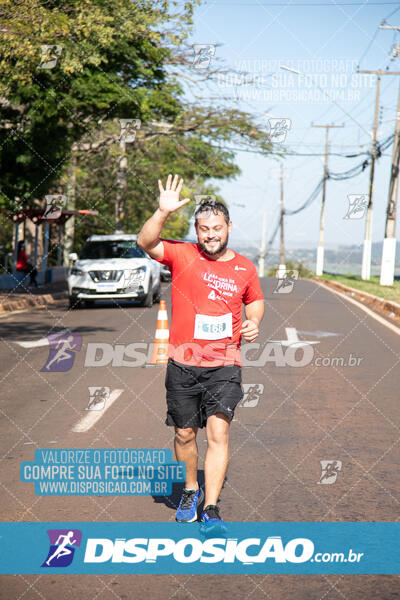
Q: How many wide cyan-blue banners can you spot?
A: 1